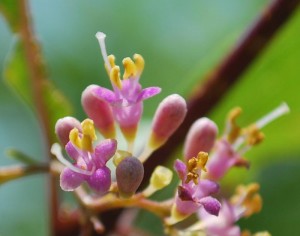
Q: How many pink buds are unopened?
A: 4